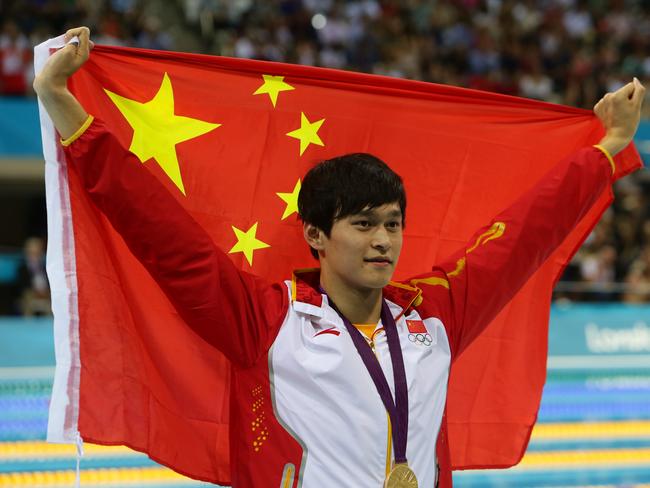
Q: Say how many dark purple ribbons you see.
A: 1